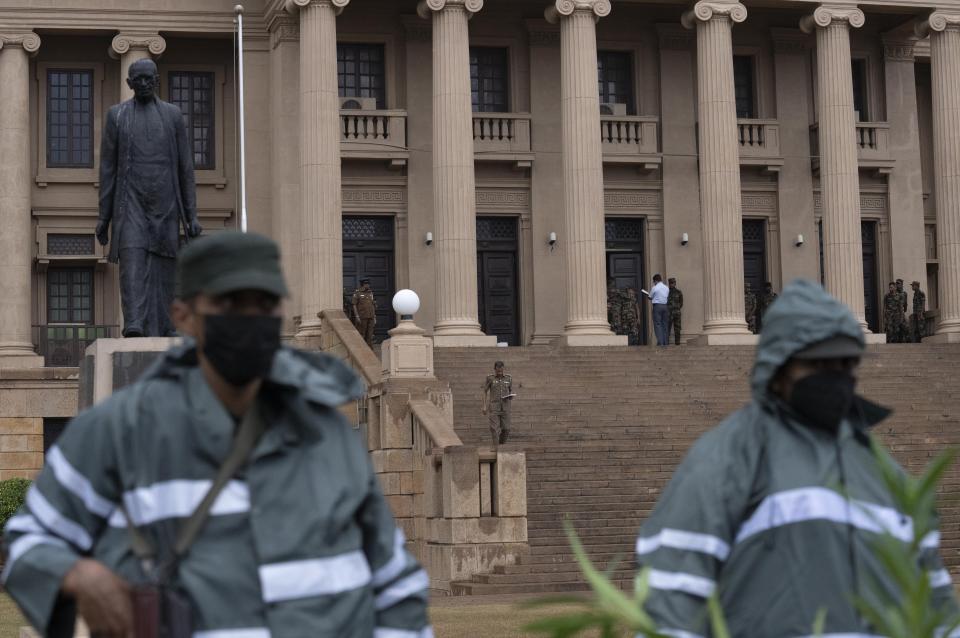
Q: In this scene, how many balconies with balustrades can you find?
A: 5